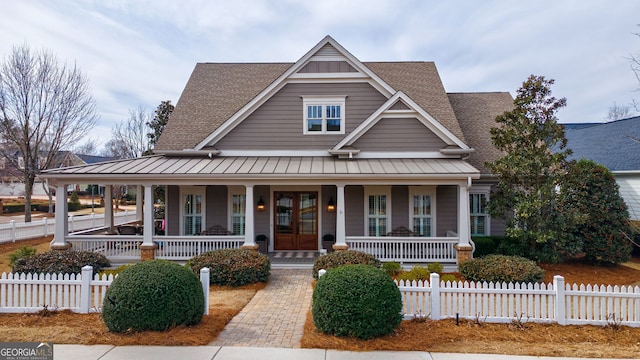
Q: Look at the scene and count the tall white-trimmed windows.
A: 5